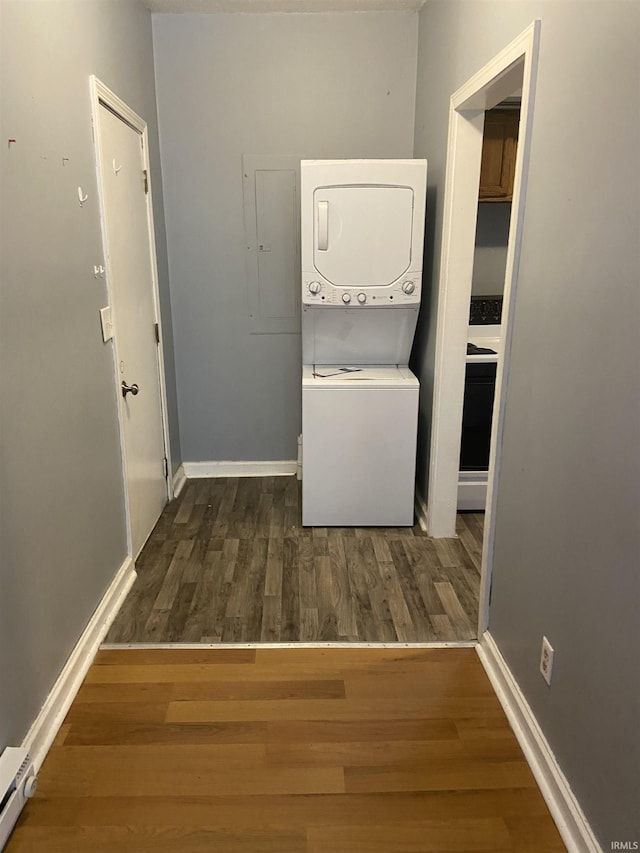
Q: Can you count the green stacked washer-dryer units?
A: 0